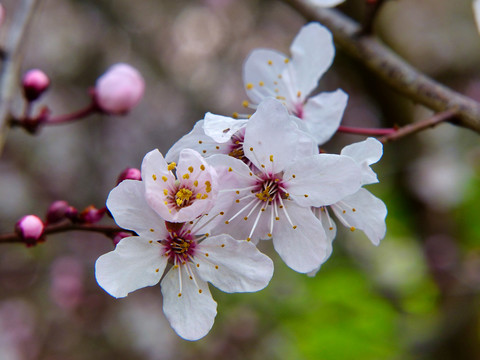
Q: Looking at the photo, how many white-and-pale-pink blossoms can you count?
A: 6